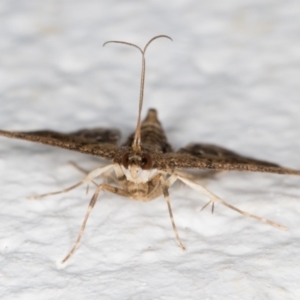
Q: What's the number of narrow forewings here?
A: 2